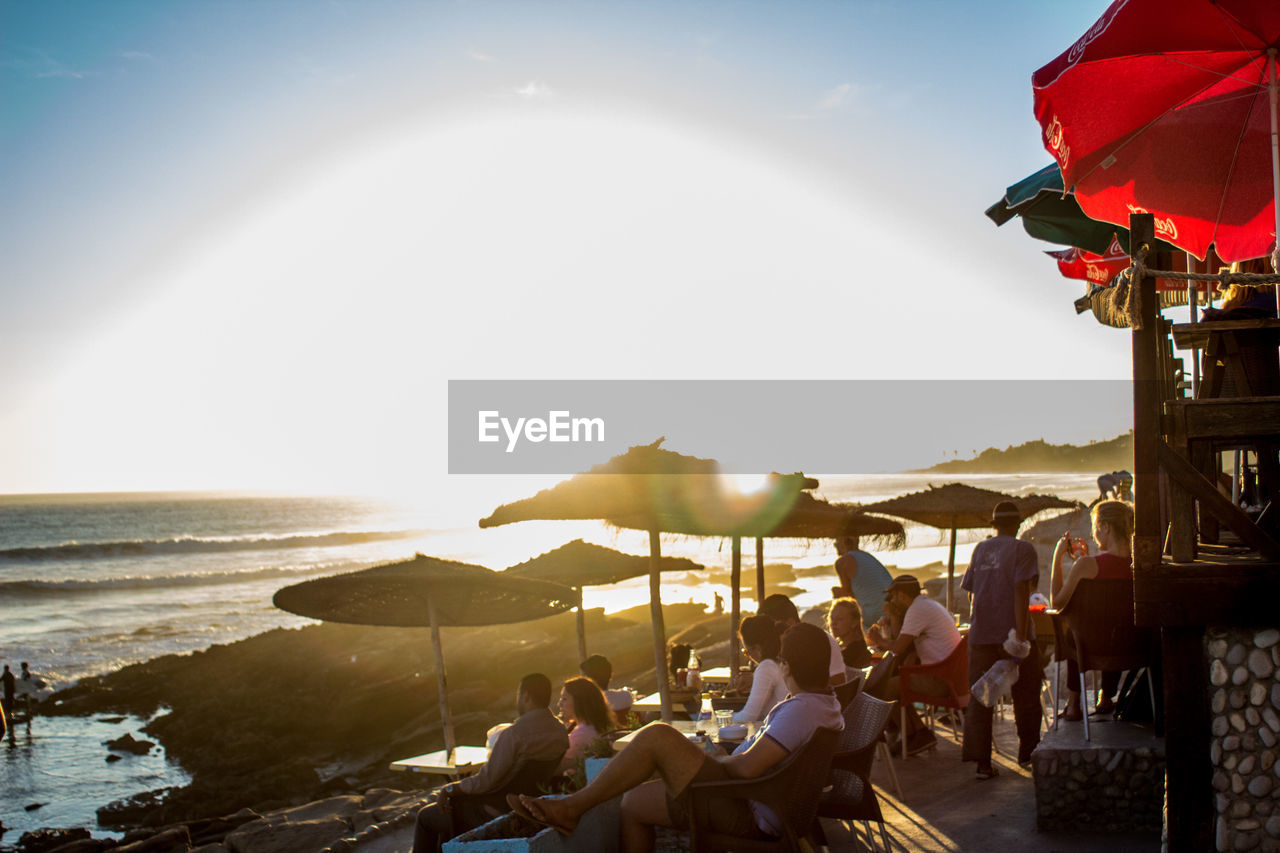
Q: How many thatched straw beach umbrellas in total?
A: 6